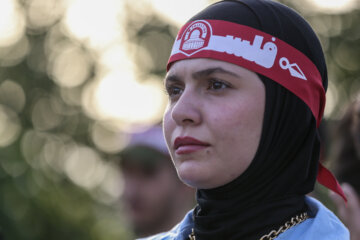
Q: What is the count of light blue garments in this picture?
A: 1